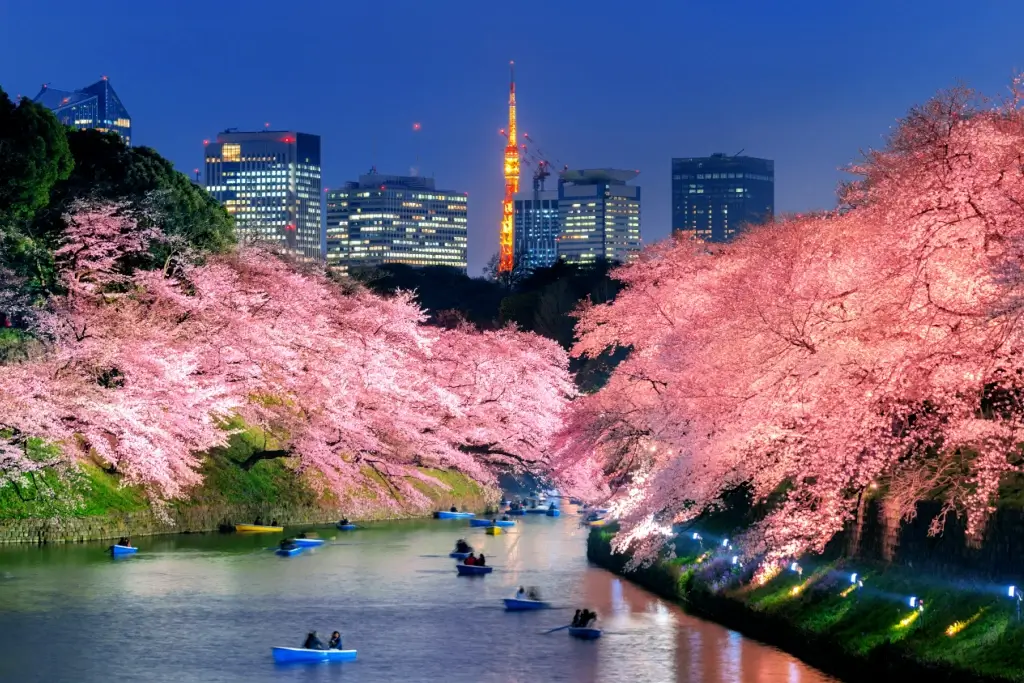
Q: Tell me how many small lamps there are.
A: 7